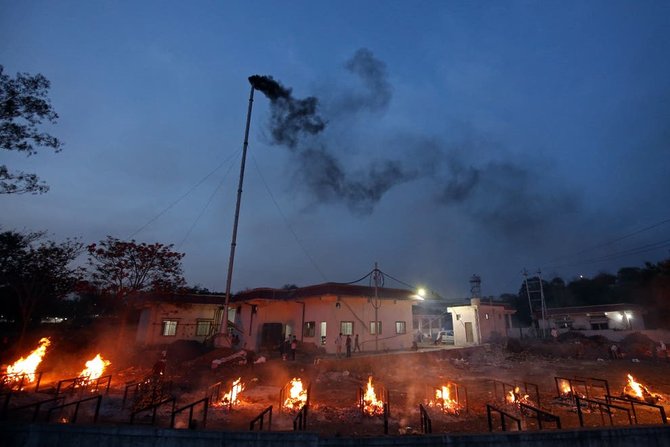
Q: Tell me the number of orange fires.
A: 9